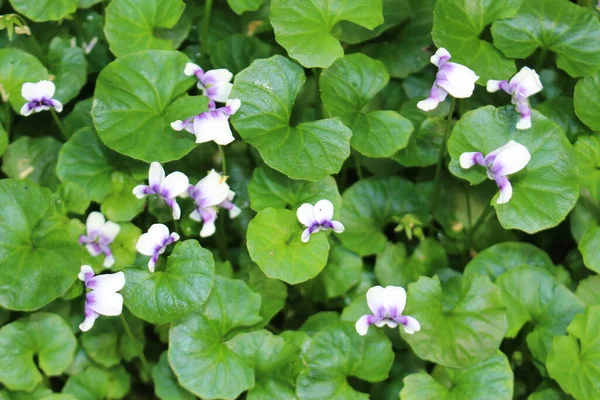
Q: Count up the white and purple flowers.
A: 13